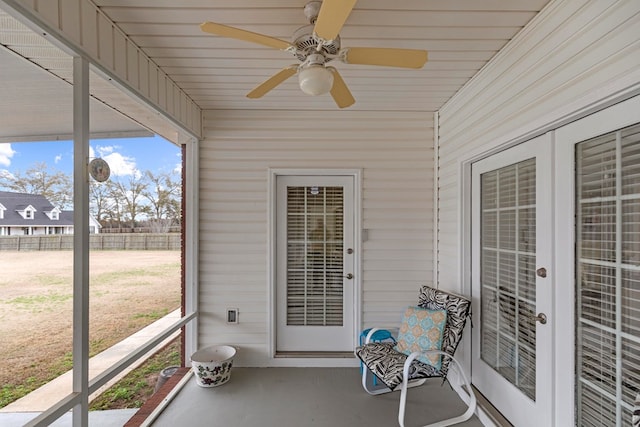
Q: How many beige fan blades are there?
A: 5